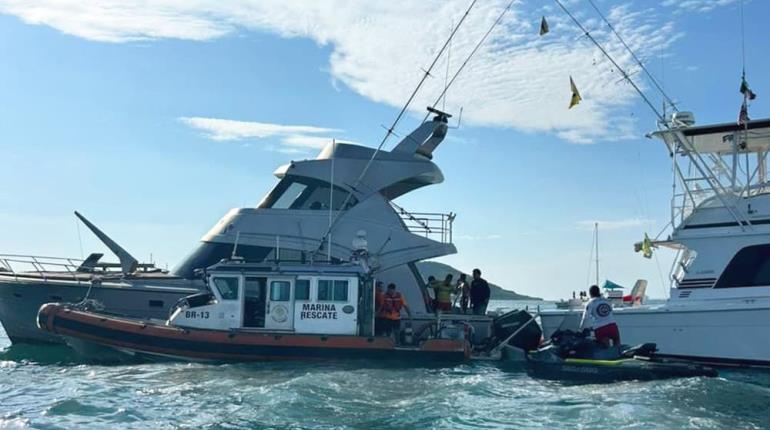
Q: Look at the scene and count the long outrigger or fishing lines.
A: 4